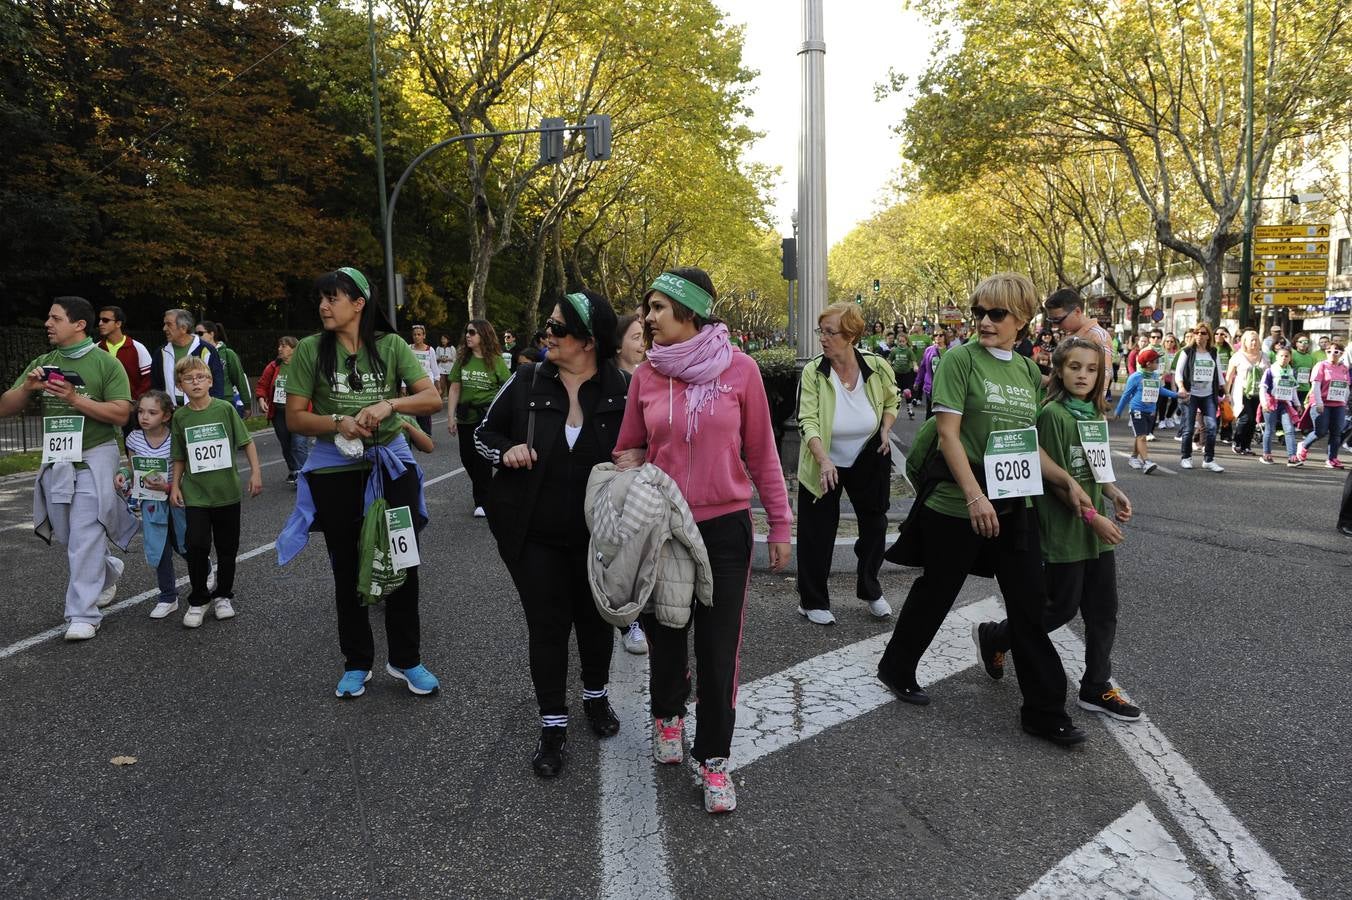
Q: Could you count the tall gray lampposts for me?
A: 1